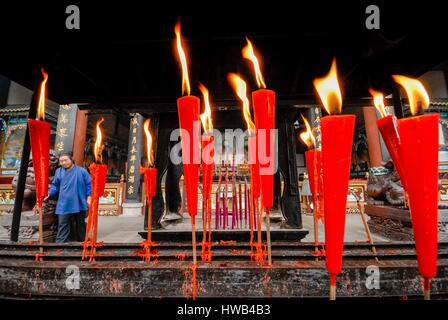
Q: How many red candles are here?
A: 11